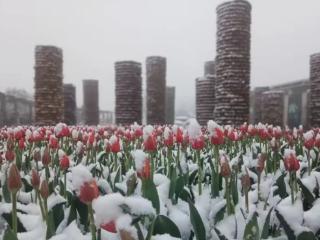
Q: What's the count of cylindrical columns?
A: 12